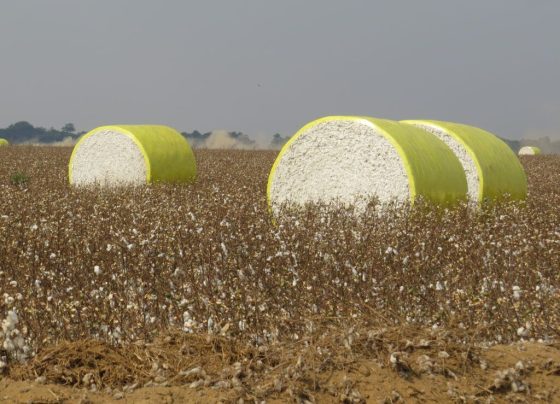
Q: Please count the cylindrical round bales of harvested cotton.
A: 5